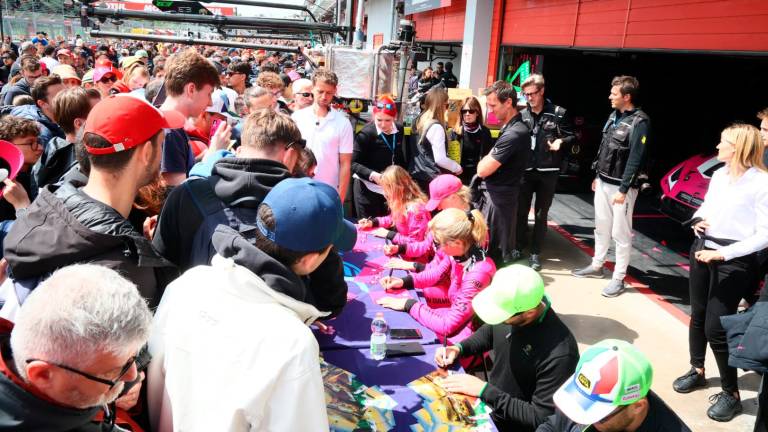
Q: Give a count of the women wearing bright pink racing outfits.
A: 3